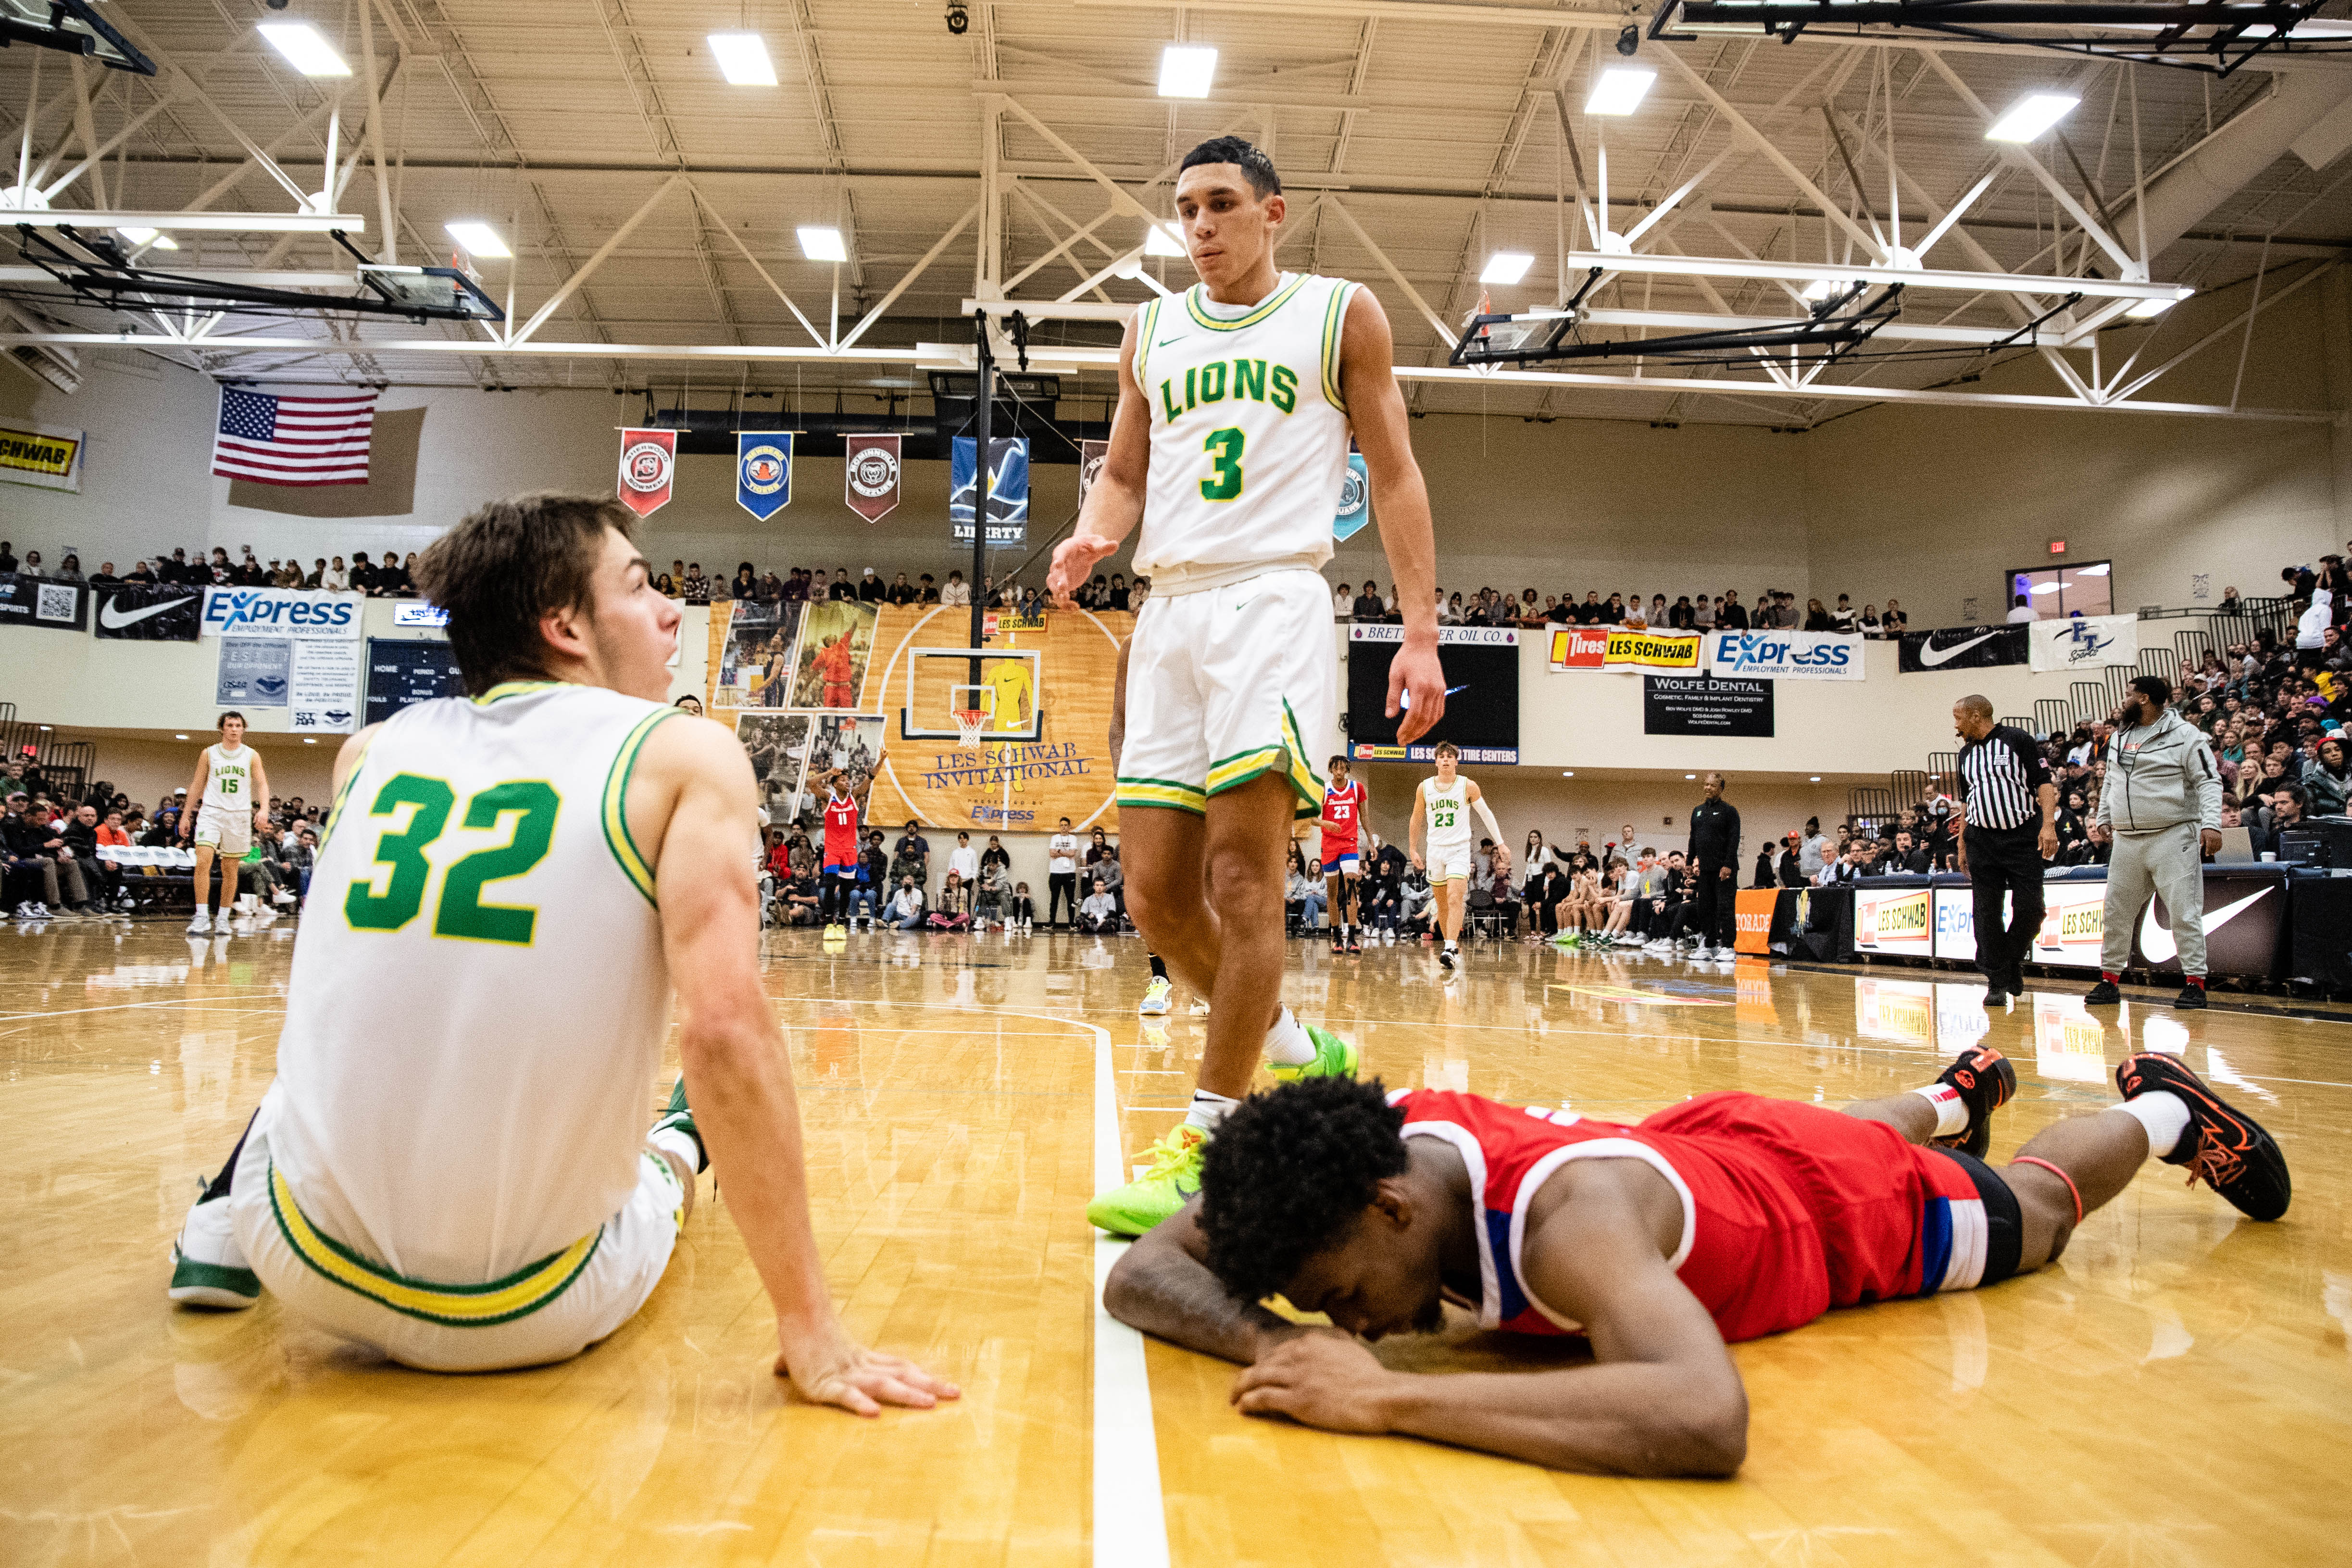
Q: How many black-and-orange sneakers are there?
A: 2